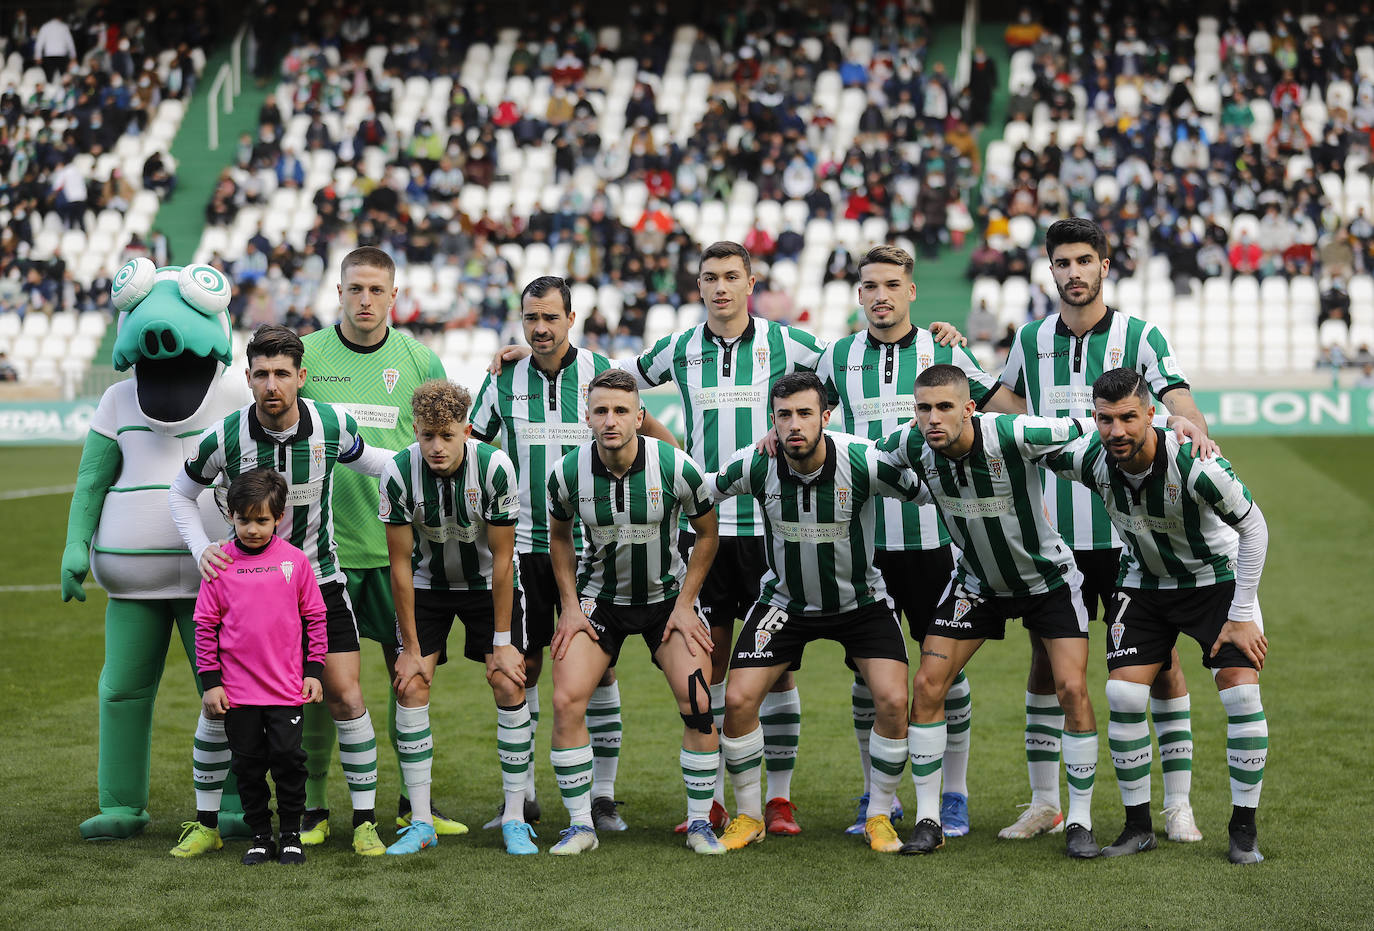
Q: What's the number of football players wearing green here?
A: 11